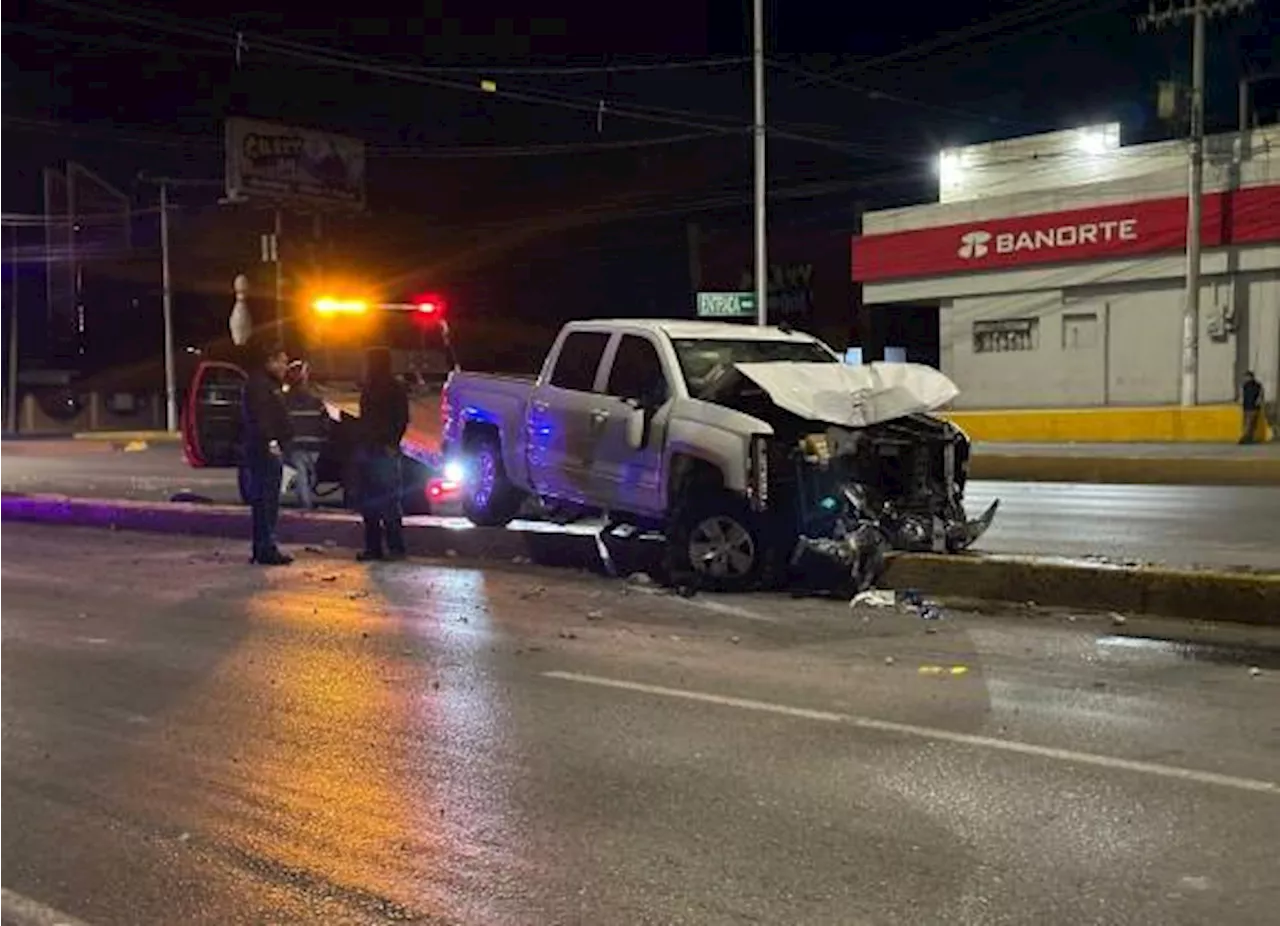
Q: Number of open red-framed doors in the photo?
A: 1